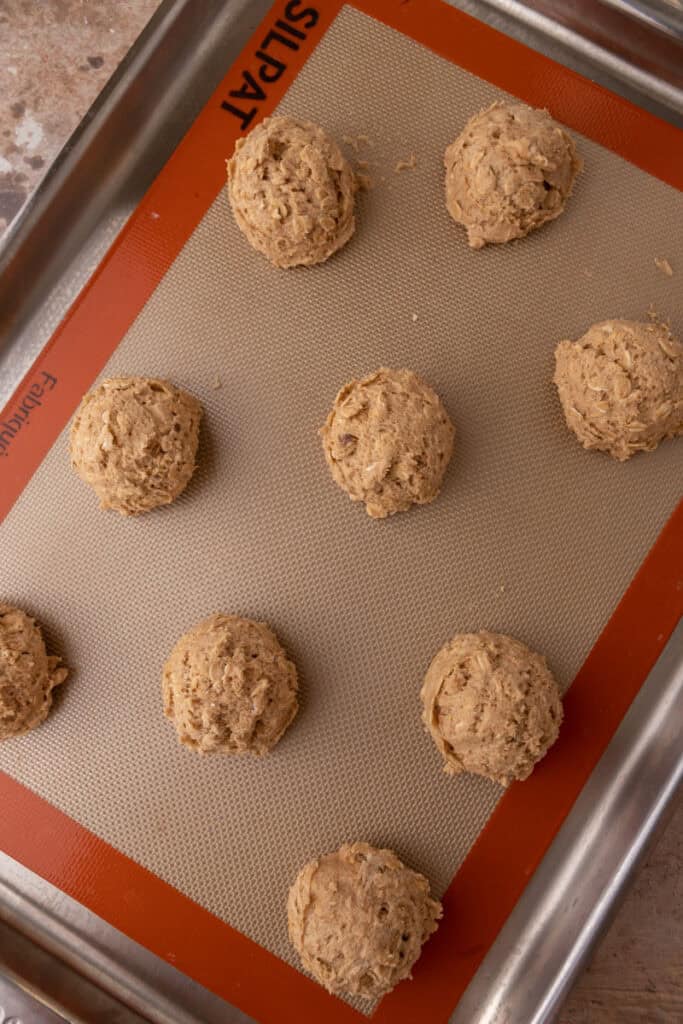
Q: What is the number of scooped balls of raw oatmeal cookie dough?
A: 9